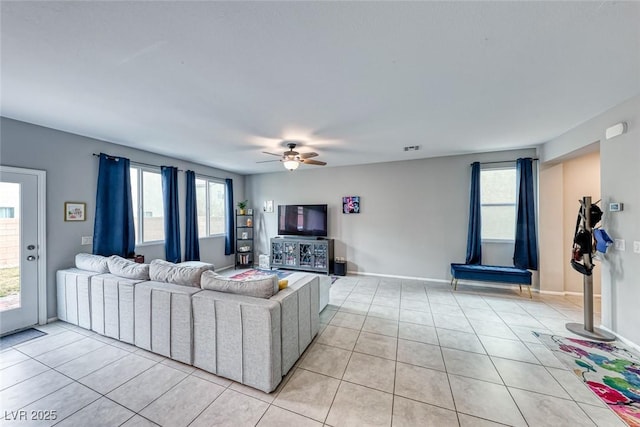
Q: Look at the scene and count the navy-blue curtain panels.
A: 6